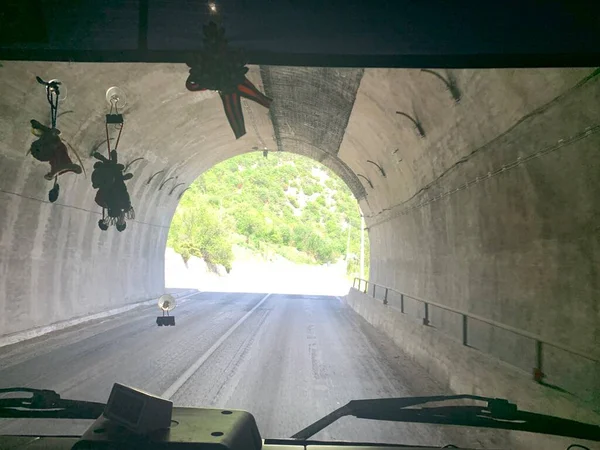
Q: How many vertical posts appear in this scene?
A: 9